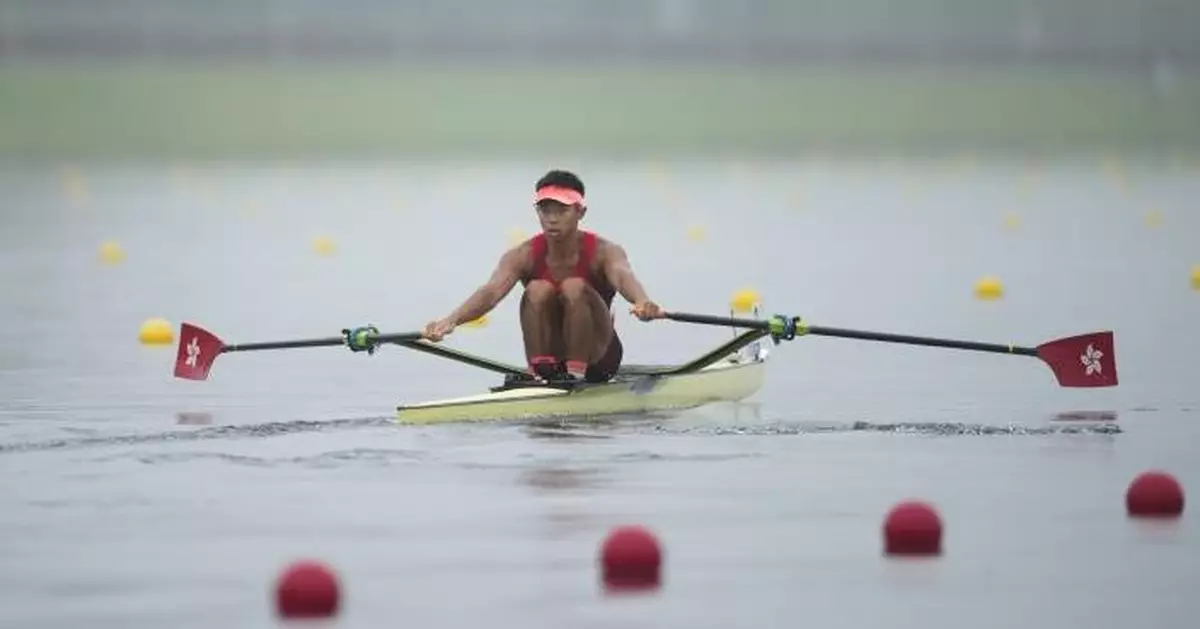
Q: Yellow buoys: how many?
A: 11